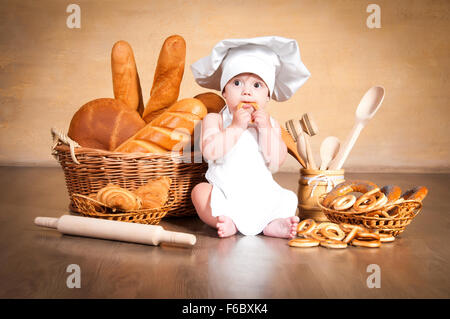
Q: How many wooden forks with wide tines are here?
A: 0